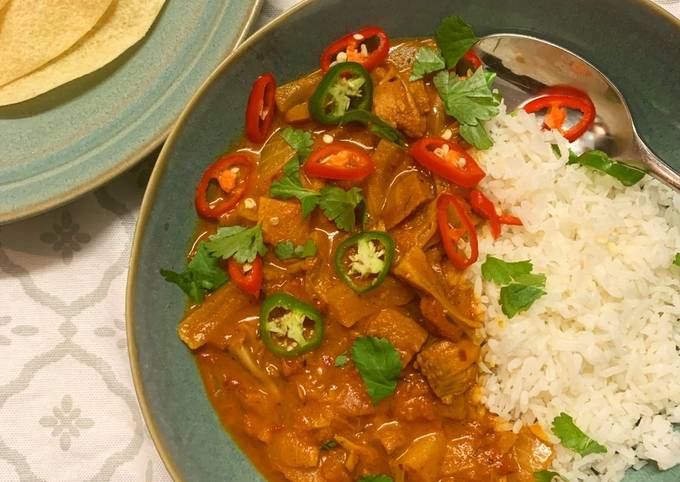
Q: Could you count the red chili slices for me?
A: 10